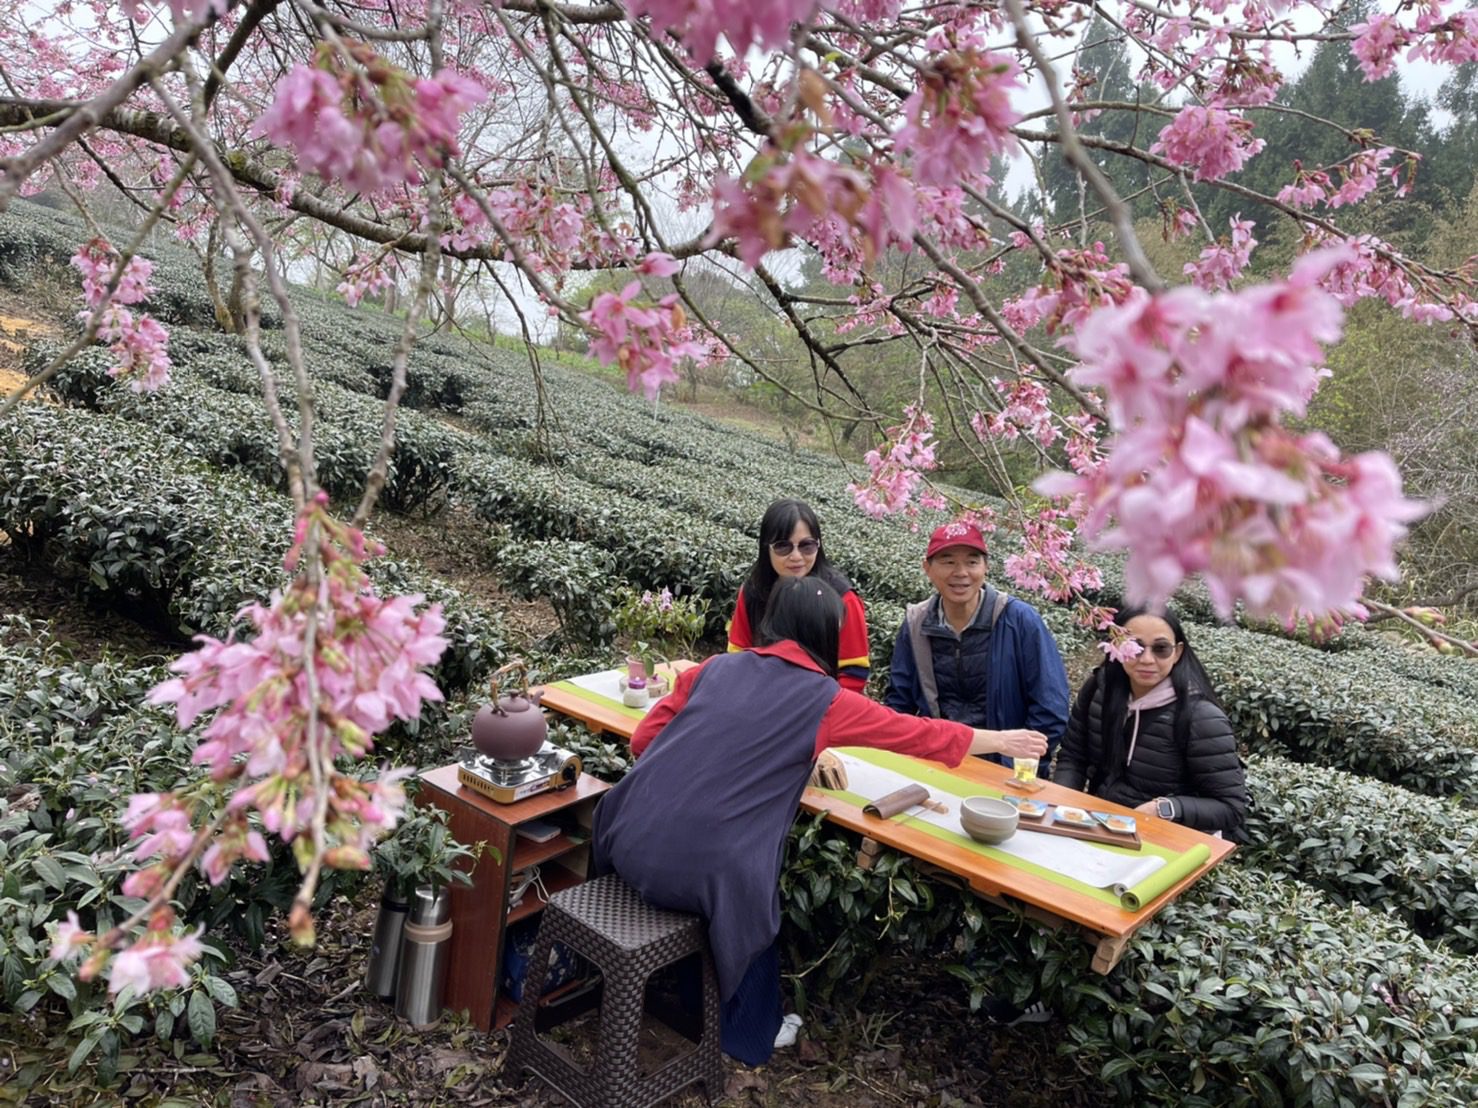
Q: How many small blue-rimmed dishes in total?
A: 3